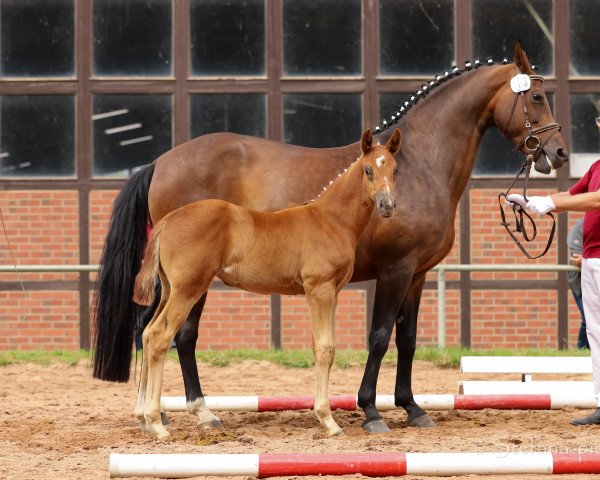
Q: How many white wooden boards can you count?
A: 2